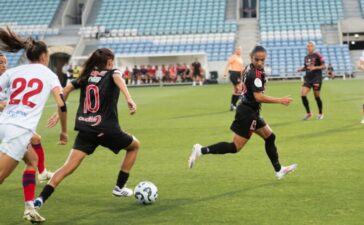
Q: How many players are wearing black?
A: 3